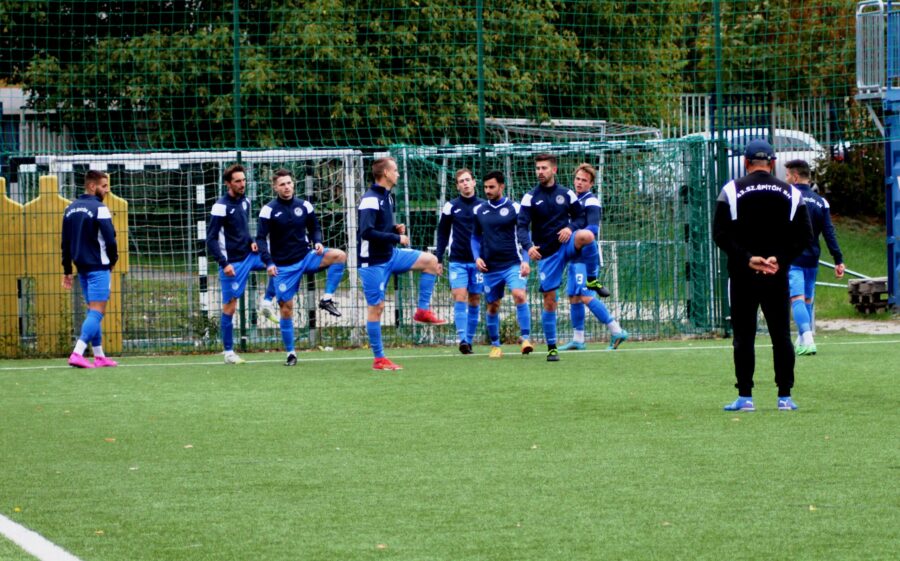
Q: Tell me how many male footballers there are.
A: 9